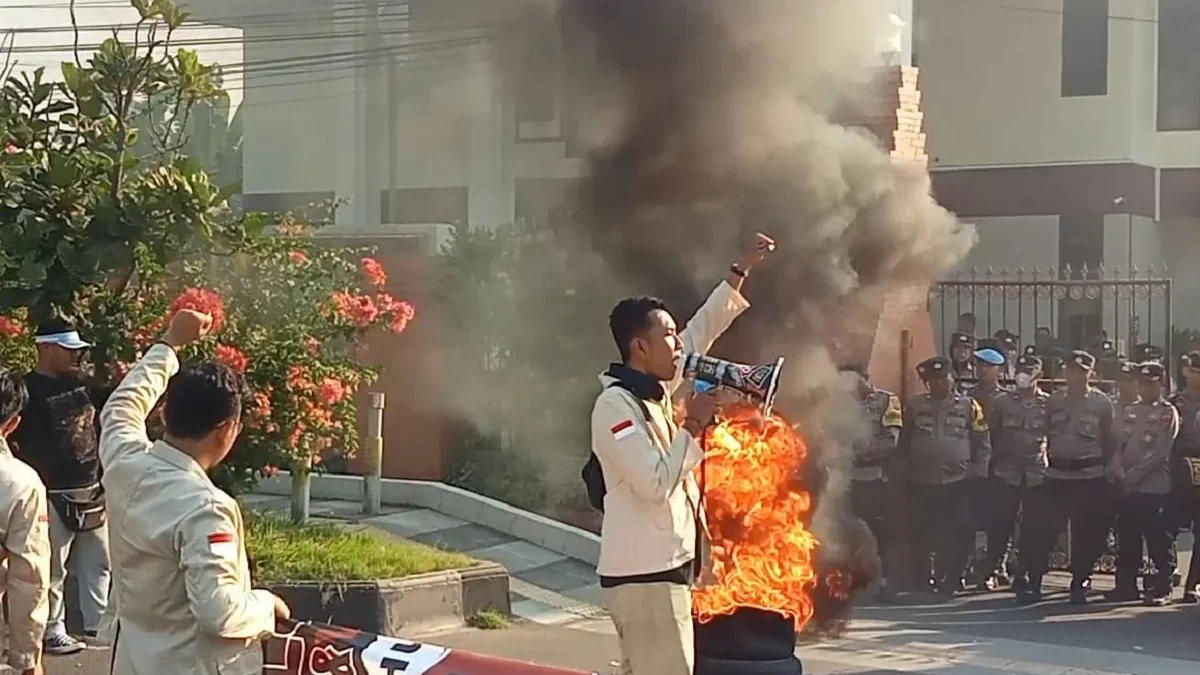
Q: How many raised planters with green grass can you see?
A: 1